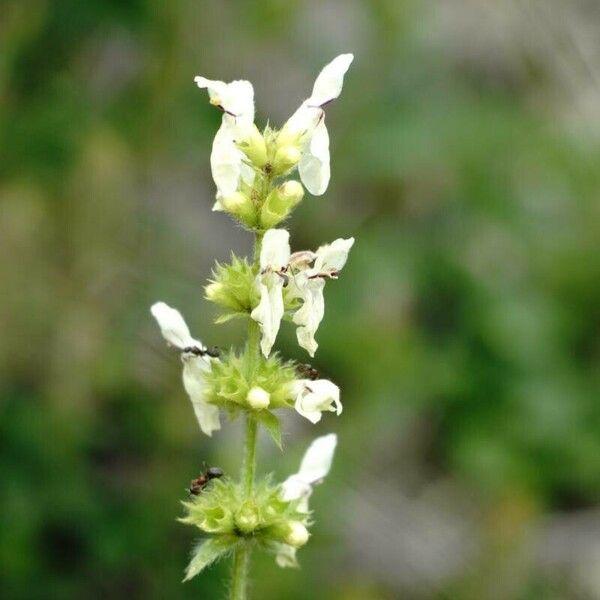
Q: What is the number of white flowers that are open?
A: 7